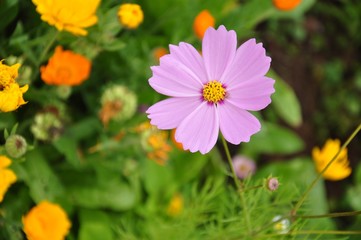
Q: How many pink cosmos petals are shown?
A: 8